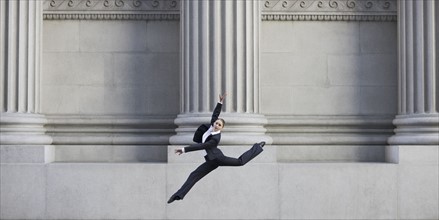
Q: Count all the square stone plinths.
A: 3